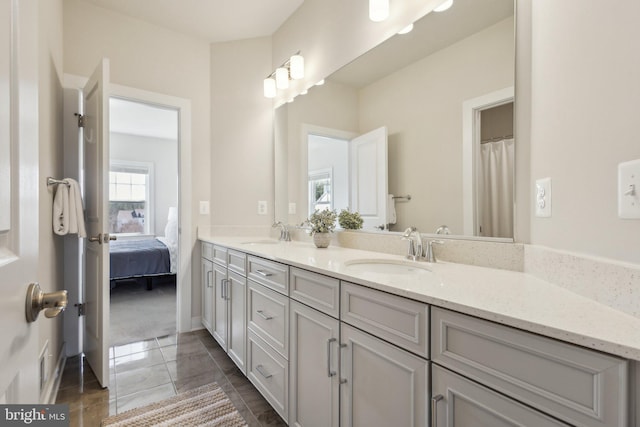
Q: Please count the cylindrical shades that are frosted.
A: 4